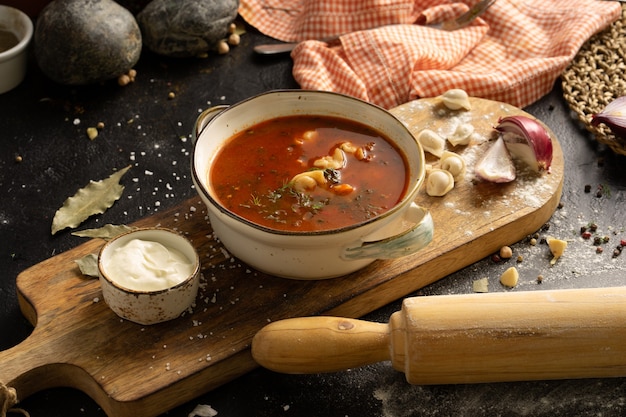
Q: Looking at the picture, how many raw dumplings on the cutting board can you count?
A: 5